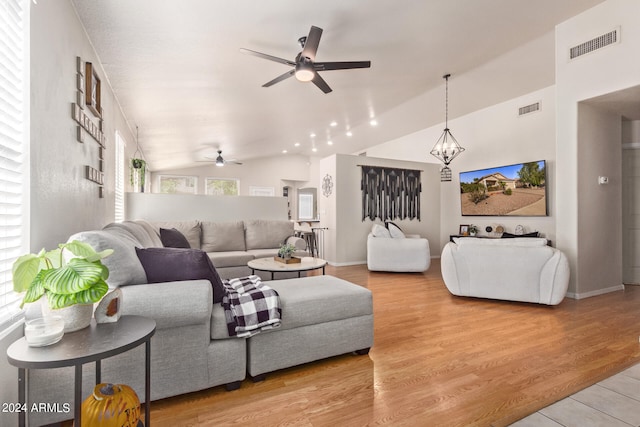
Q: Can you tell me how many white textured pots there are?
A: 1